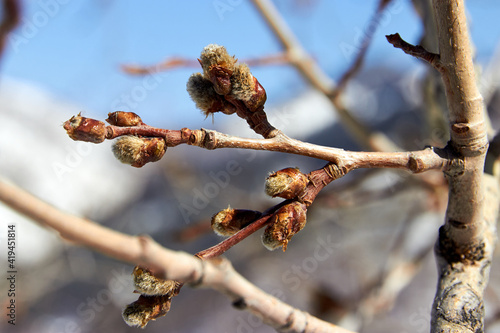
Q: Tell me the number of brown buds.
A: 11